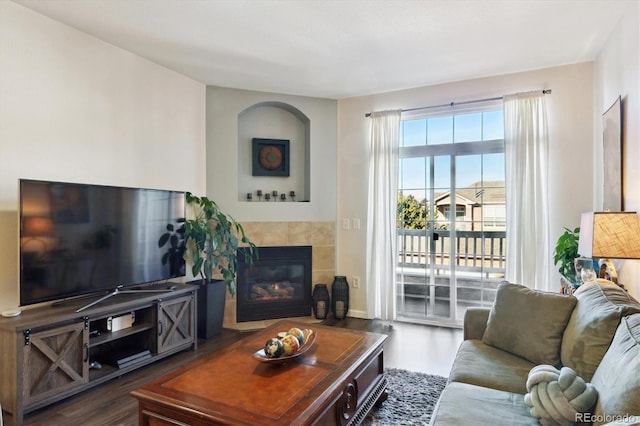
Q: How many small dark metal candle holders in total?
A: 6